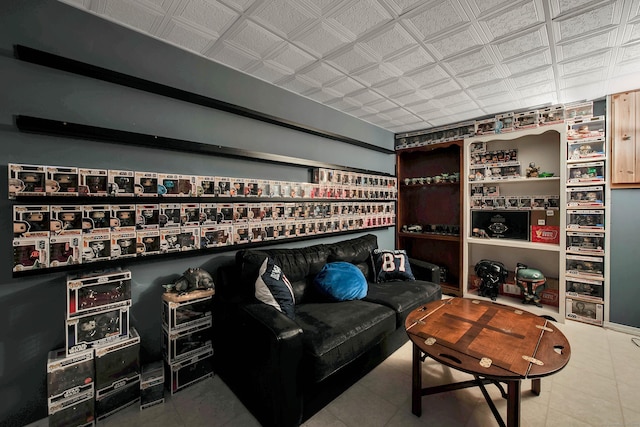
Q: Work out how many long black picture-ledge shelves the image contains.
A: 4